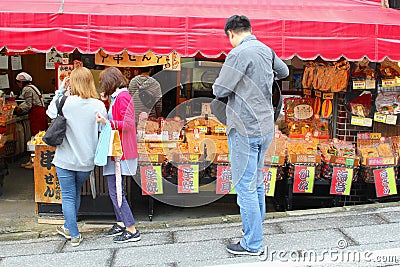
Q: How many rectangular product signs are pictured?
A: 7